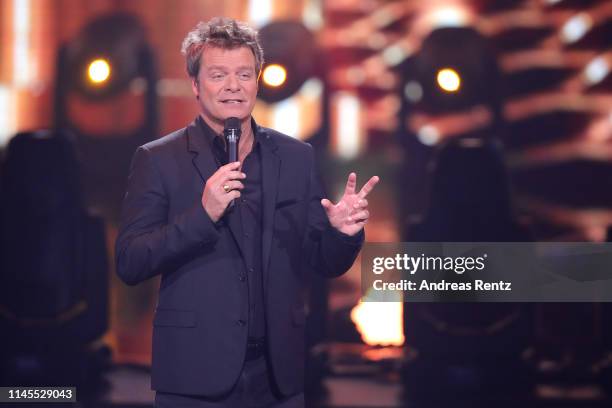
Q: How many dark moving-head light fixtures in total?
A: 5